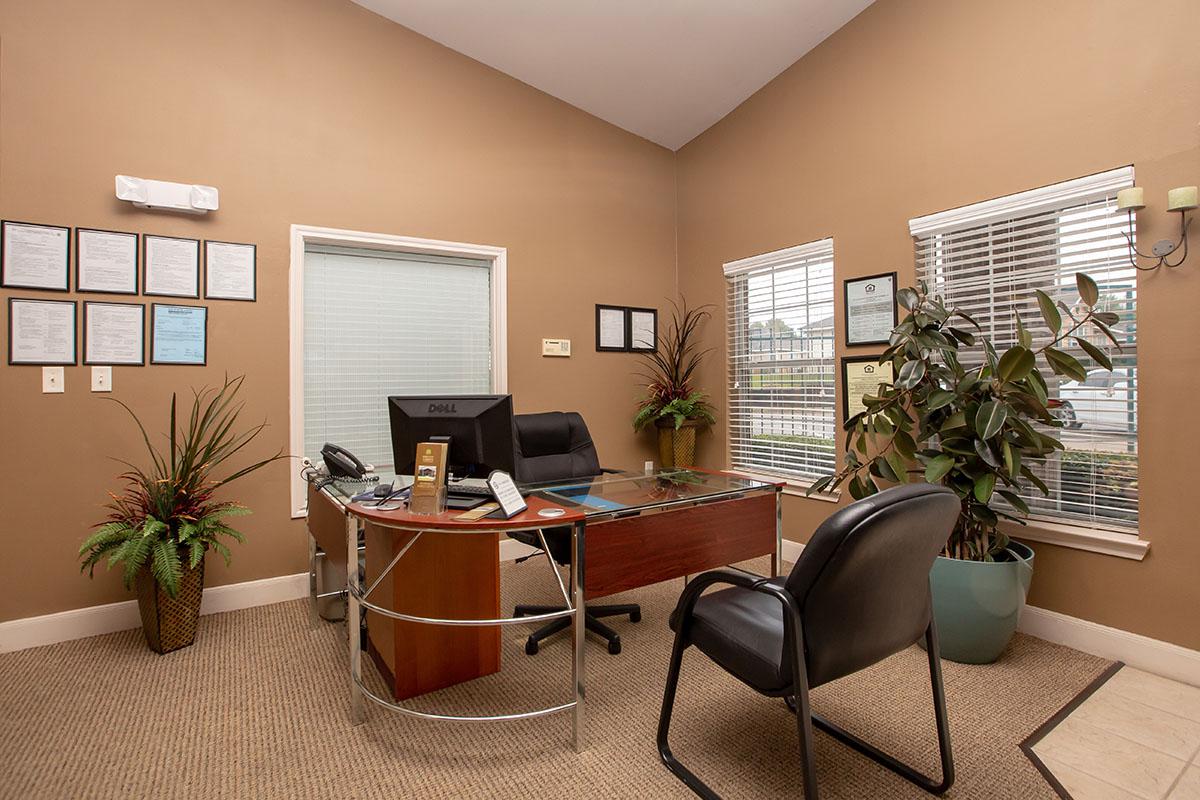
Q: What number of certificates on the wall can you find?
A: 11